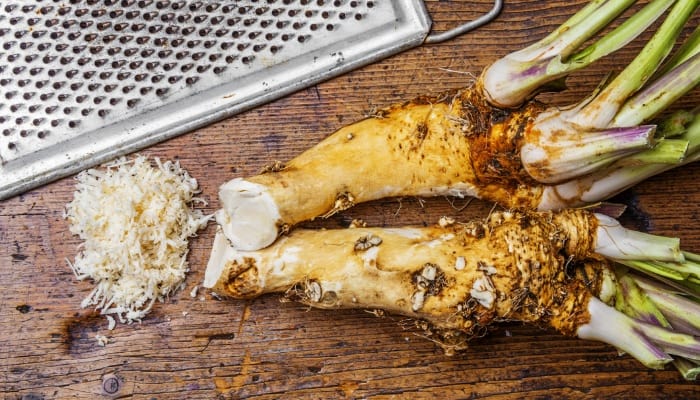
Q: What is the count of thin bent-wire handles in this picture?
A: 1